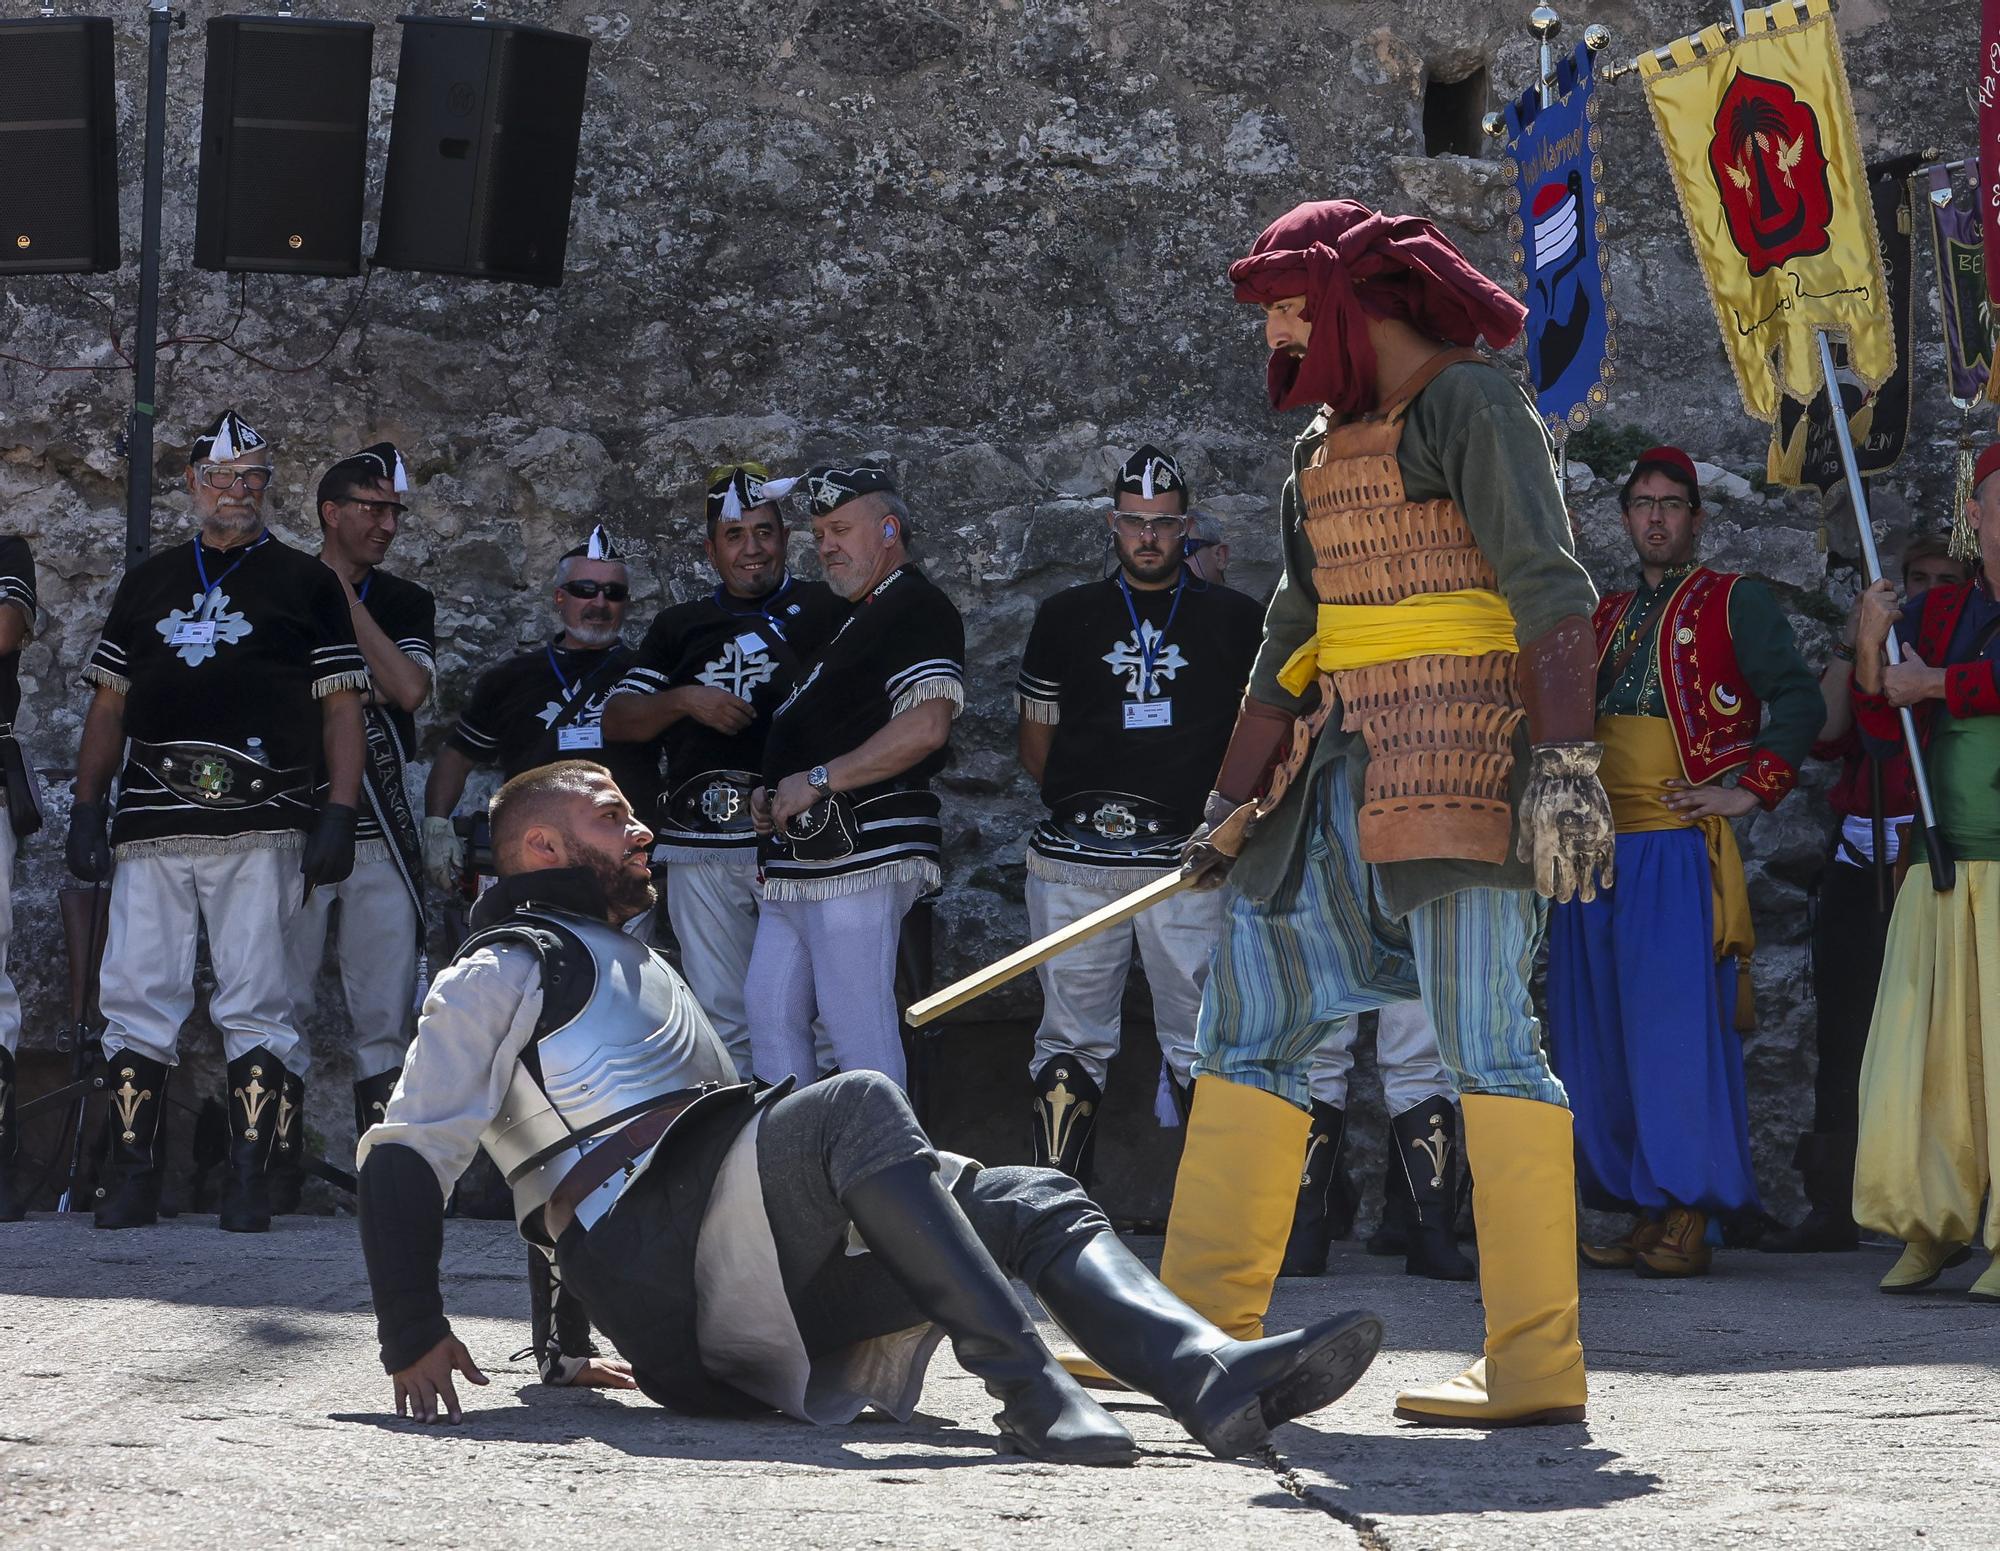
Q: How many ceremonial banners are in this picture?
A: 5